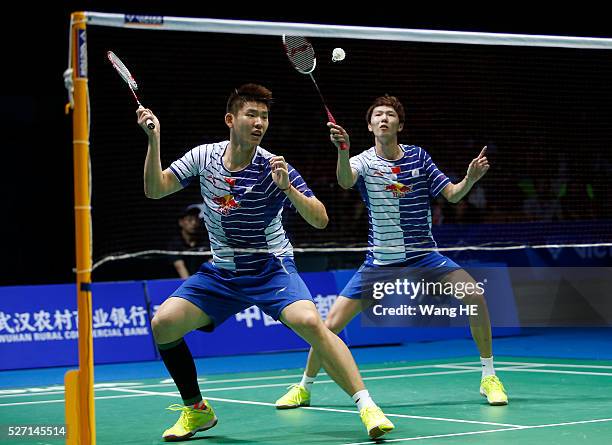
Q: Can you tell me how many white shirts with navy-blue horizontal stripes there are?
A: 2